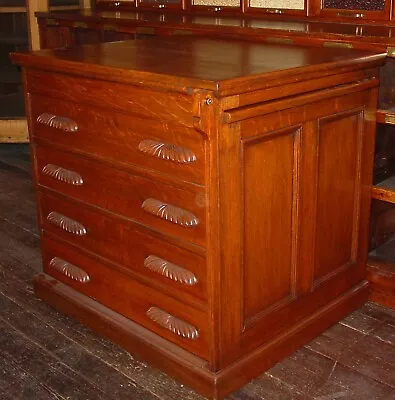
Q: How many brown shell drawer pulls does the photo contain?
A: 8